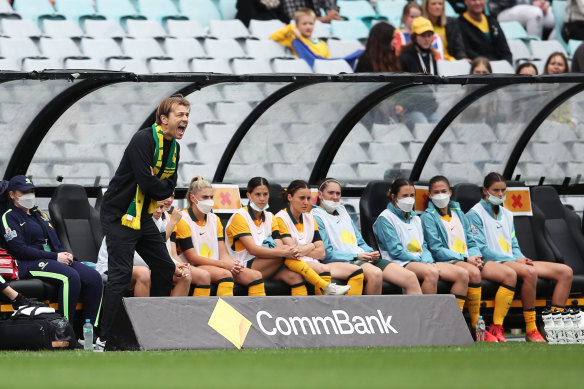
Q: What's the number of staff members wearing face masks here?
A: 1